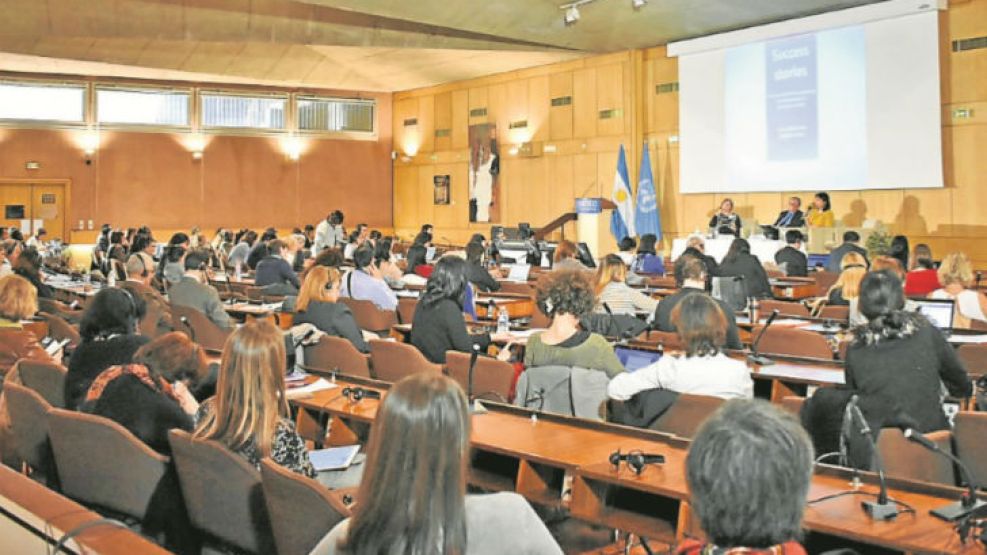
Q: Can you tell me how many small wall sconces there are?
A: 5